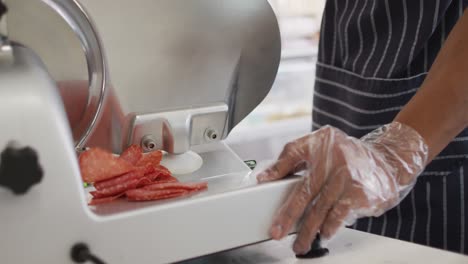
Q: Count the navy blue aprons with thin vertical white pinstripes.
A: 1